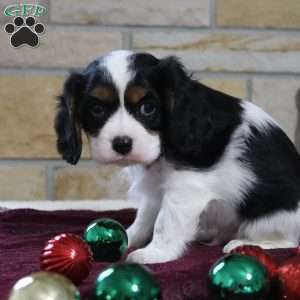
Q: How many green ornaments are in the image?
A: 3